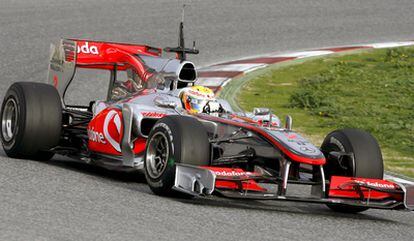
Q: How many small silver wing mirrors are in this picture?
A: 2